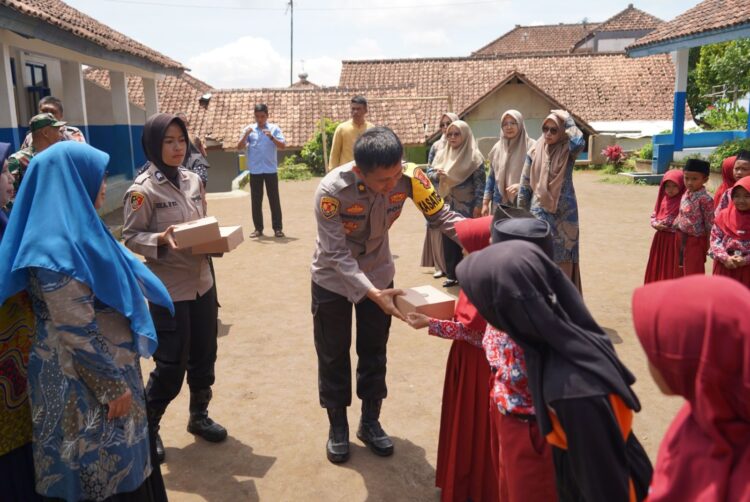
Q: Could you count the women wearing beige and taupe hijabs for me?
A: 4